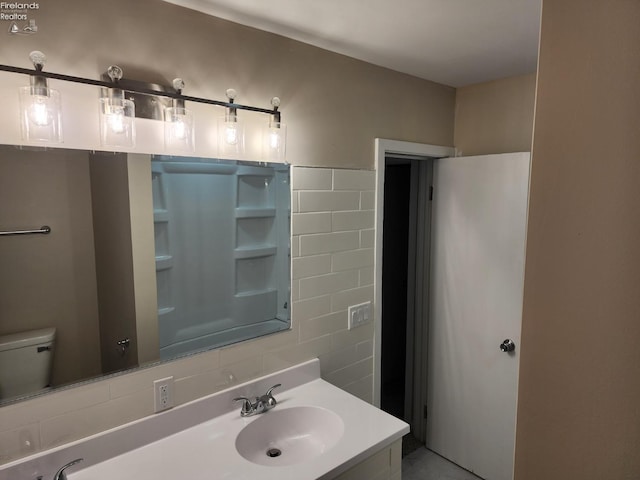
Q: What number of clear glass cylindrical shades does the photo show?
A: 5